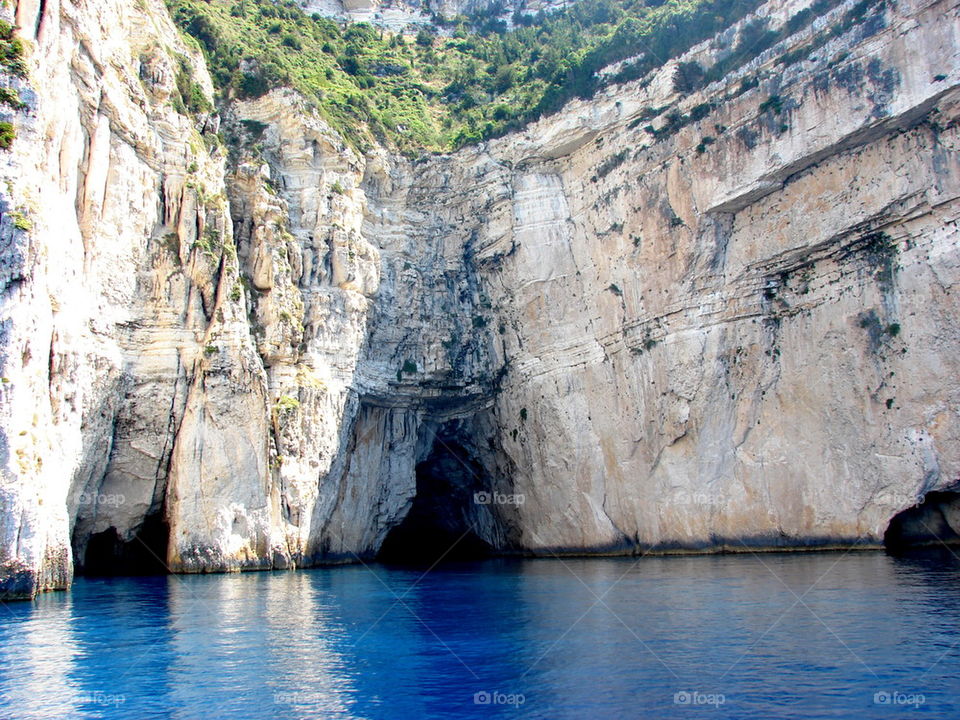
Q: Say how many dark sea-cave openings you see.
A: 3